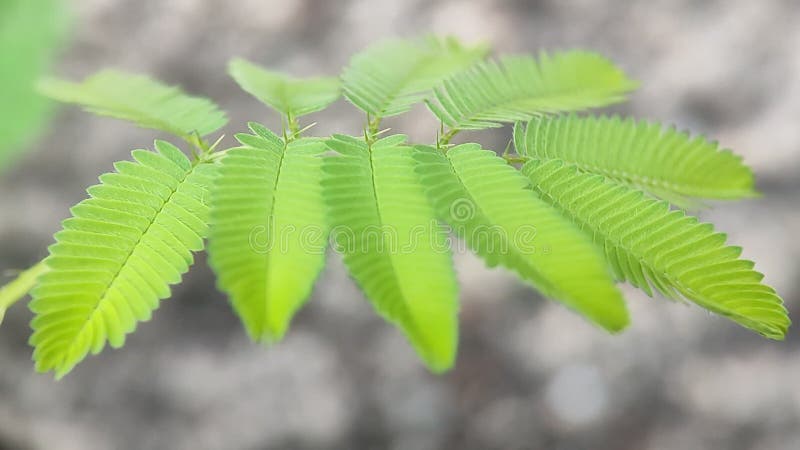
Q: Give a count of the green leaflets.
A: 10